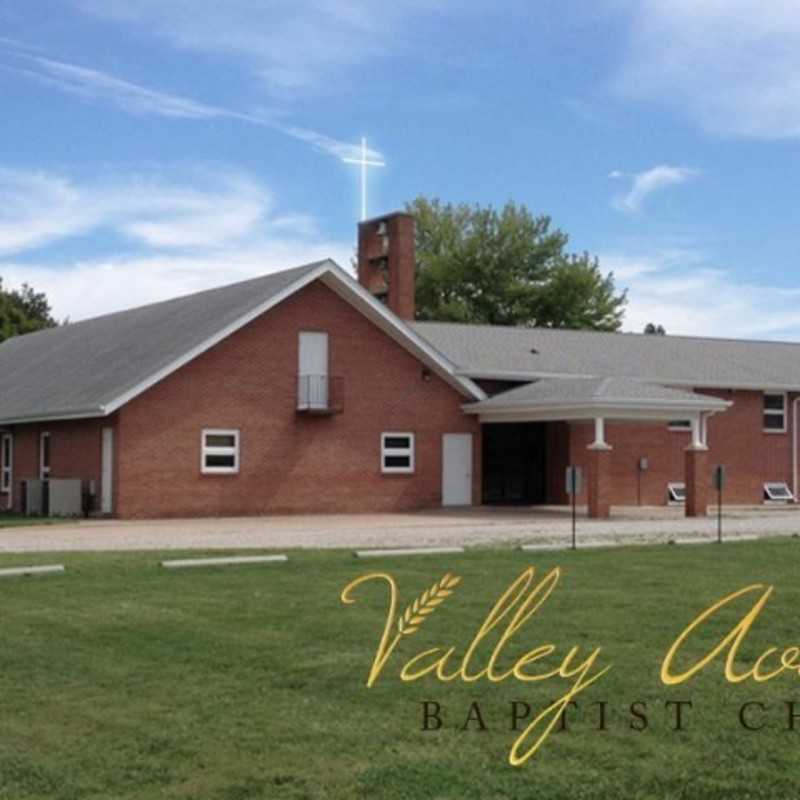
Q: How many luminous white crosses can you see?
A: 1